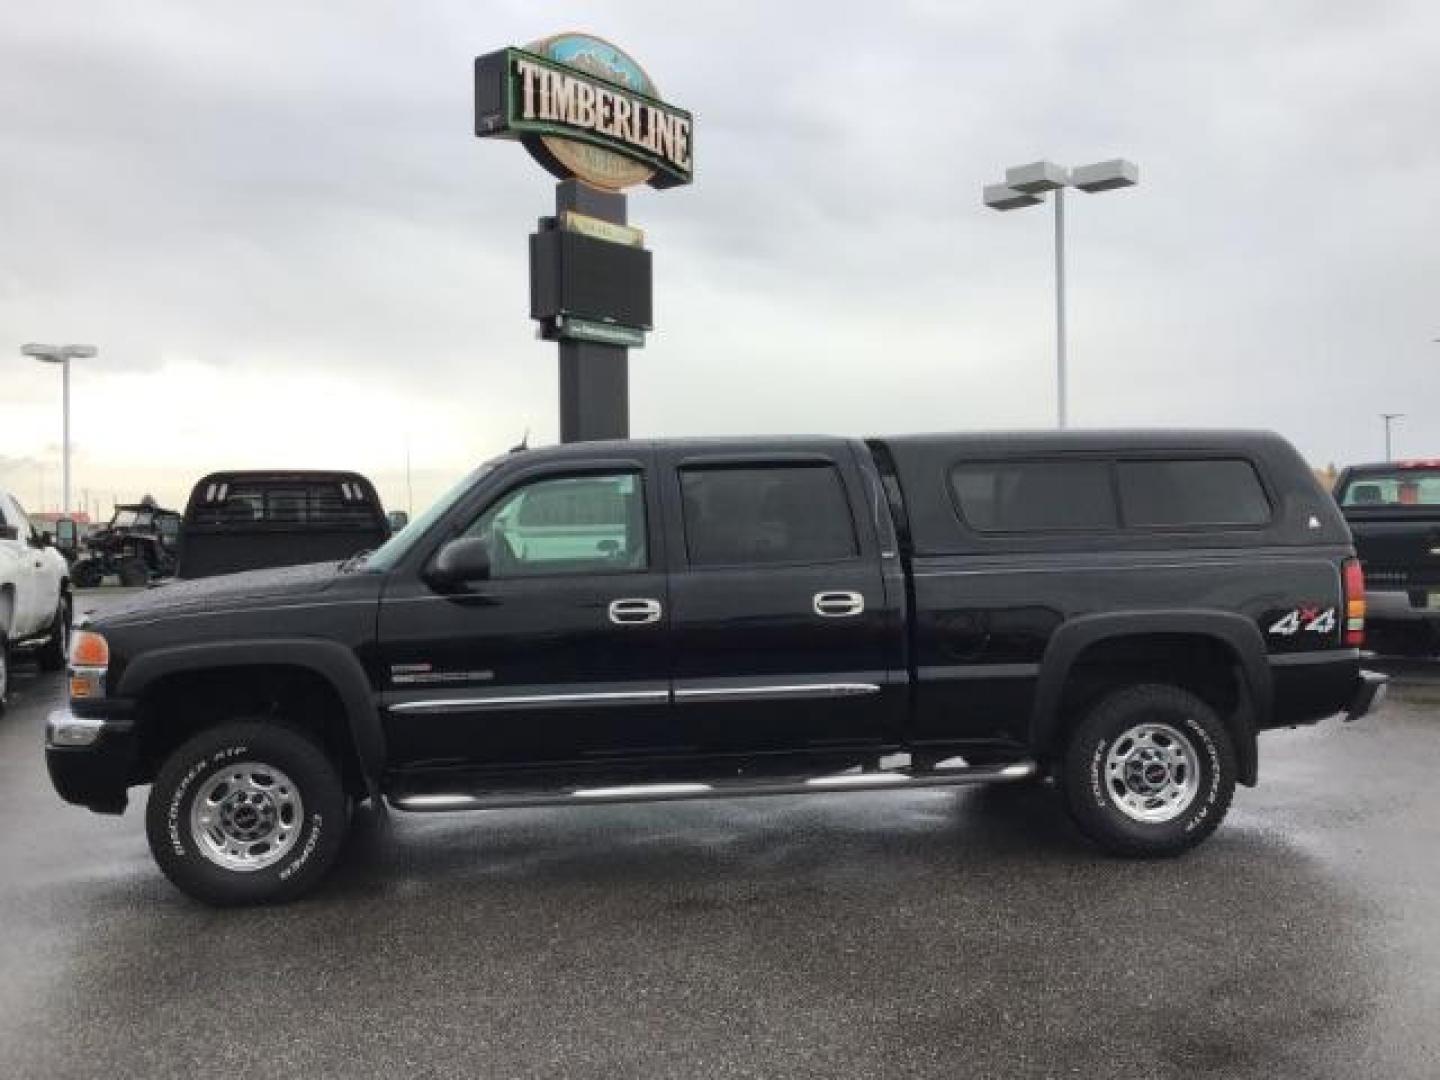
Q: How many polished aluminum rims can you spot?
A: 2